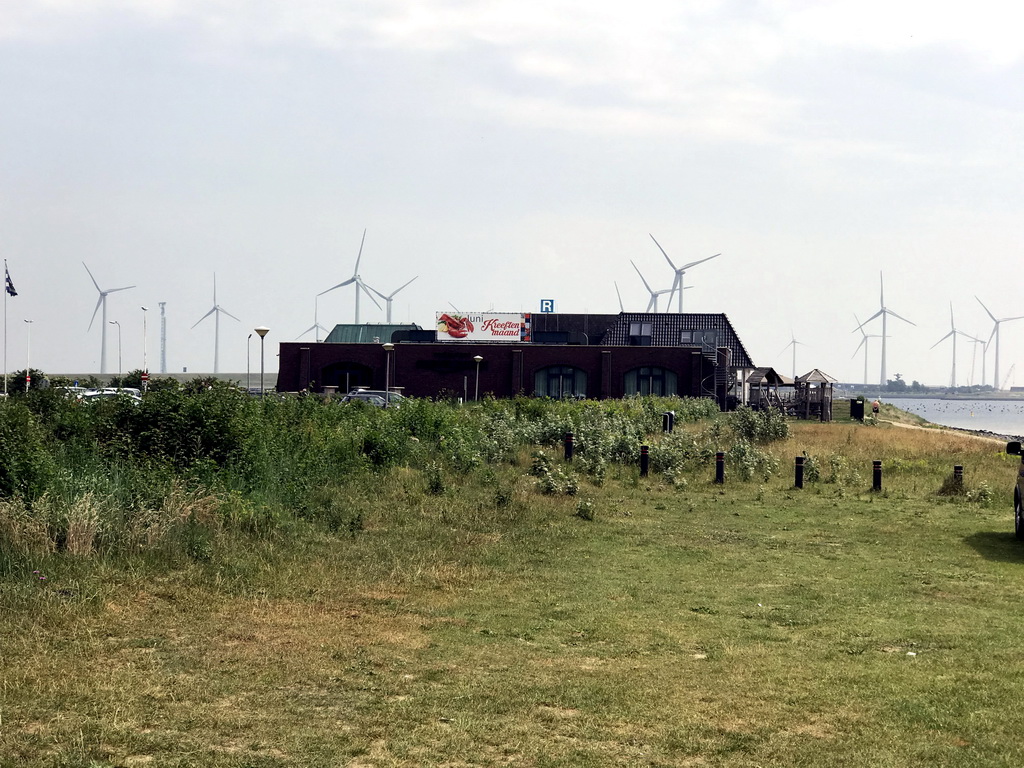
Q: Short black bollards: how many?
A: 6